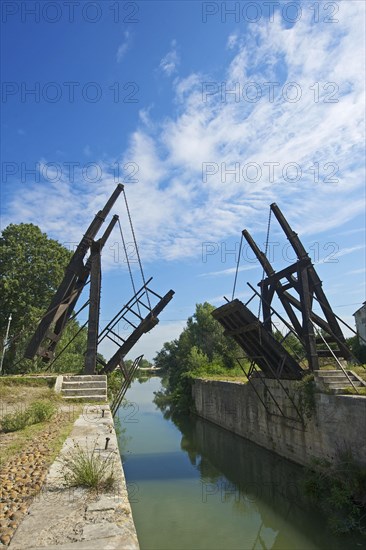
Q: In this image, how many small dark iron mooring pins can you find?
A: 2